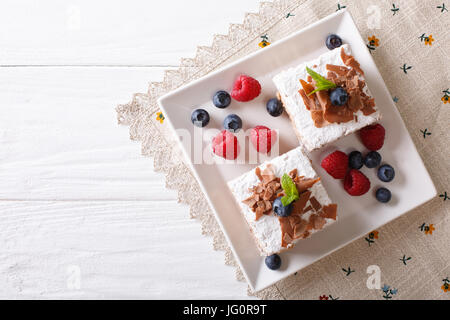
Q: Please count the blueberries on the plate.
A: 12